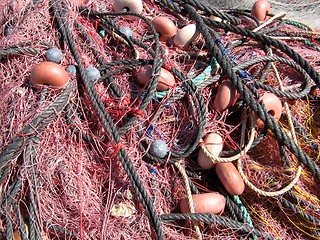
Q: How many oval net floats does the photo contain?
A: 11